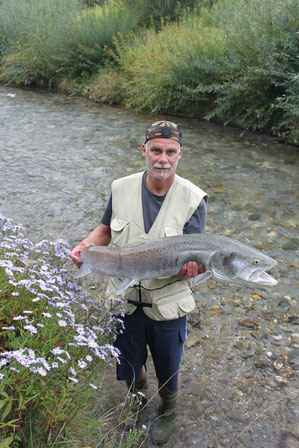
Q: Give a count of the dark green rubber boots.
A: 2